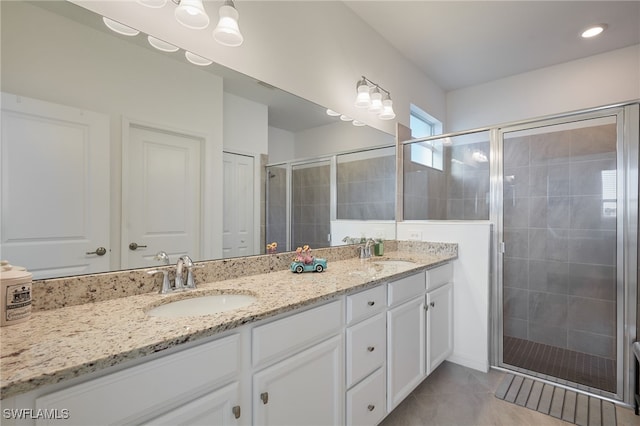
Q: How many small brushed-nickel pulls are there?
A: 7